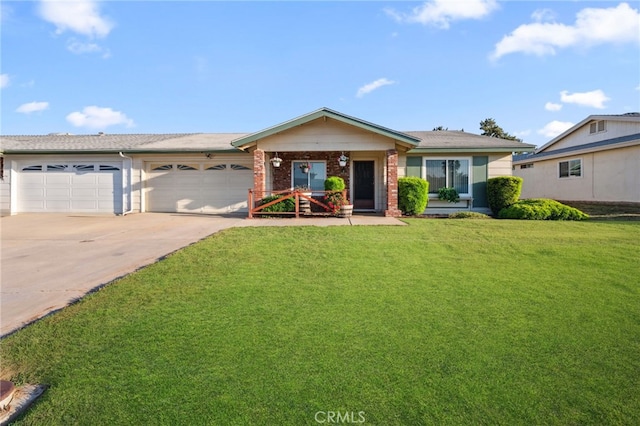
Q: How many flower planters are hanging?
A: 3